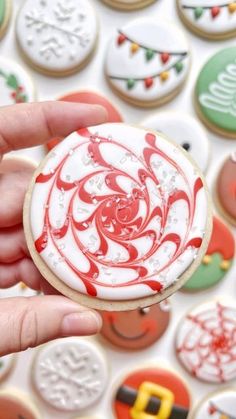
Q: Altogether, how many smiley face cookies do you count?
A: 1